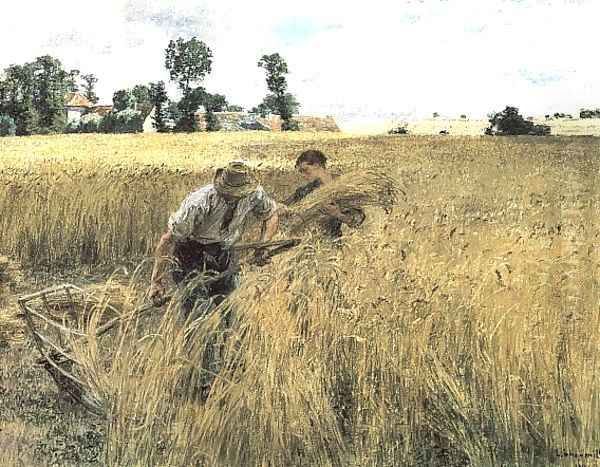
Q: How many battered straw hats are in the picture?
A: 1